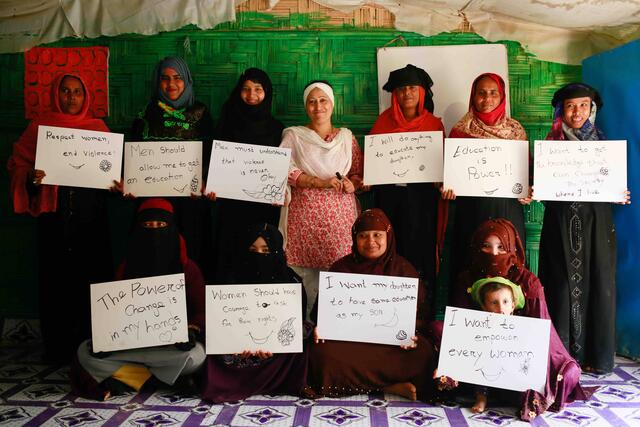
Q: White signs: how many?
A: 10